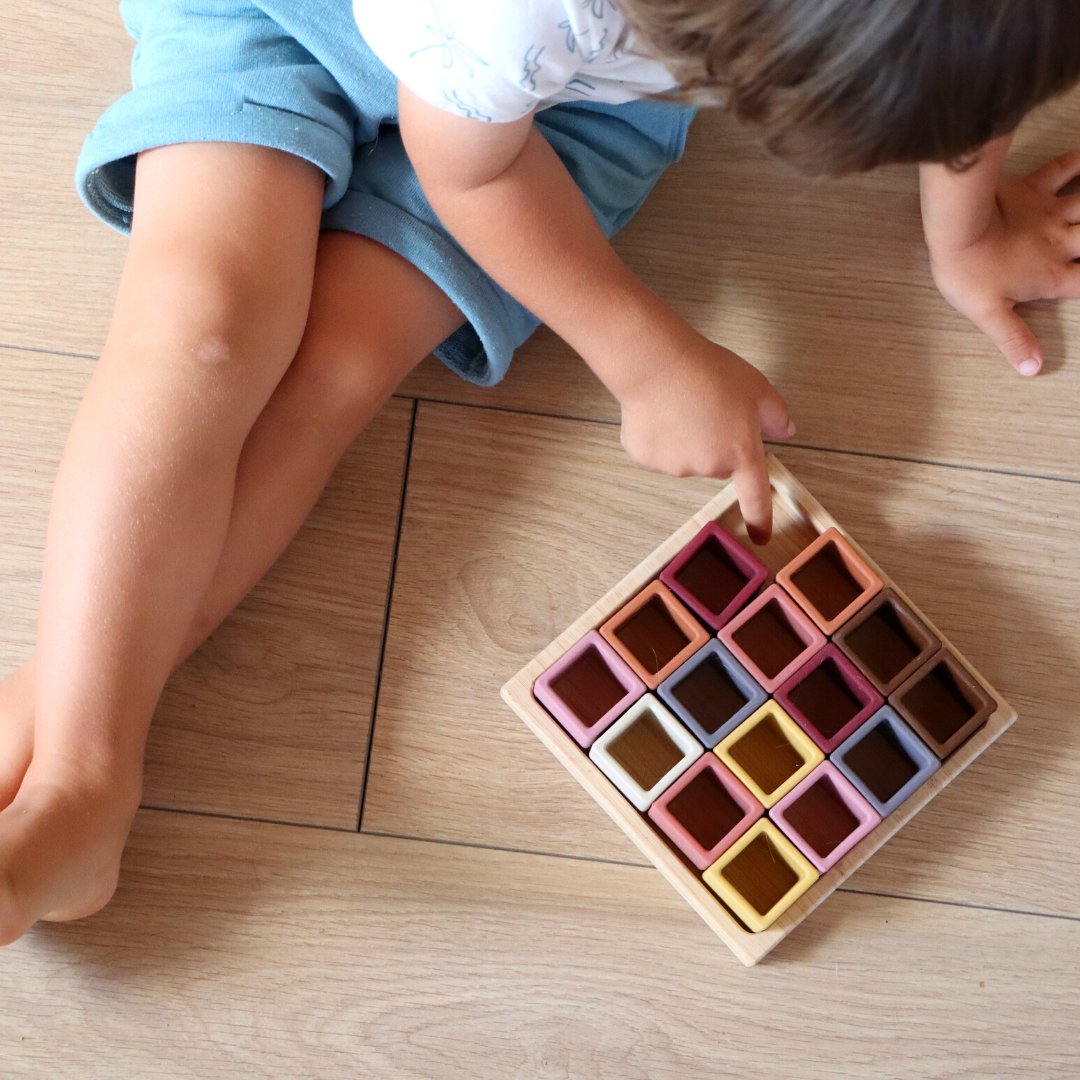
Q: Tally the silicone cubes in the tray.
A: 15